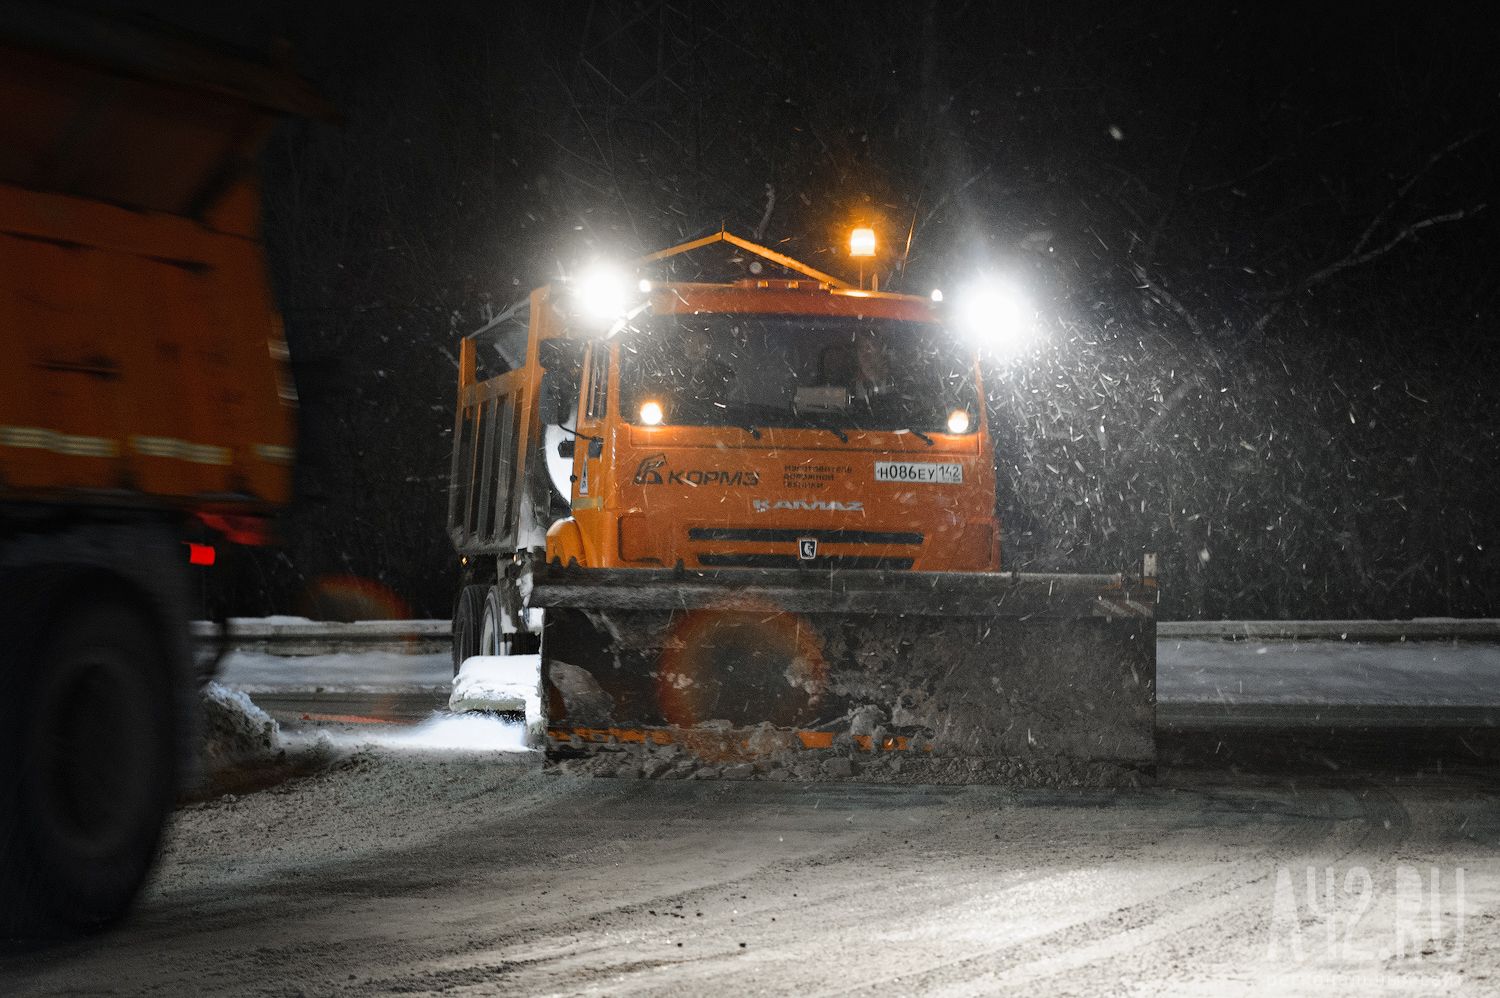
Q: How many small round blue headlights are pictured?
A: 0